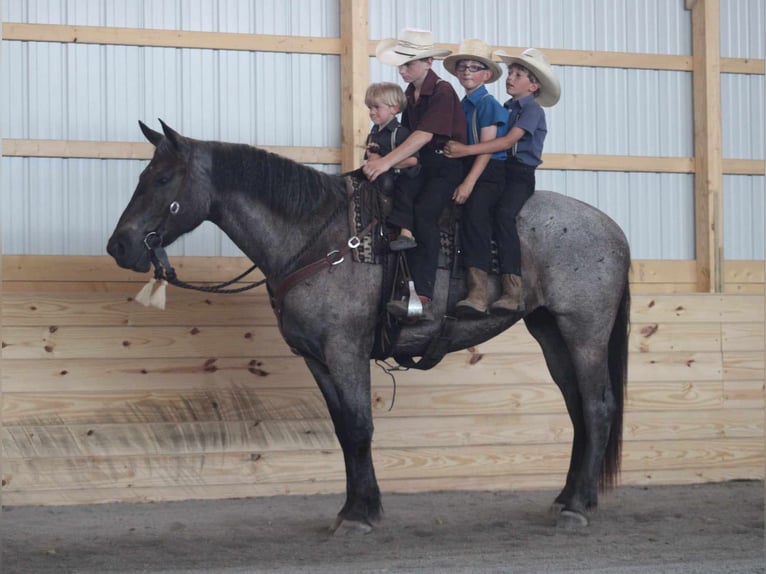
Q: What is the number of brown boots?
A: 2